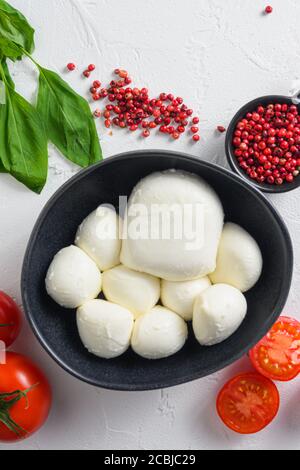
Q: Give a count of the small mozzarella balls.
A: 8